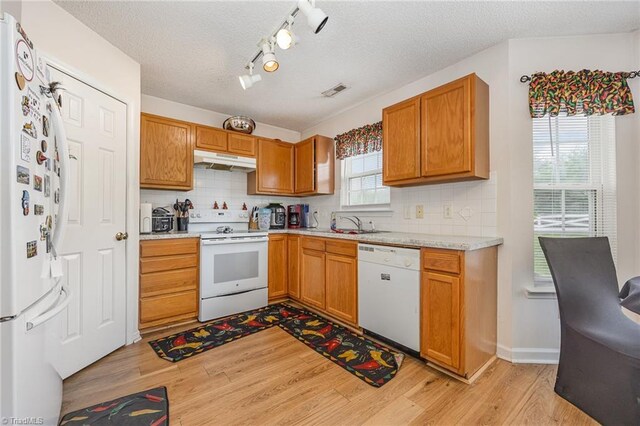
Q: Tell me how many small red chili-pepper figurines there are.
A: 4